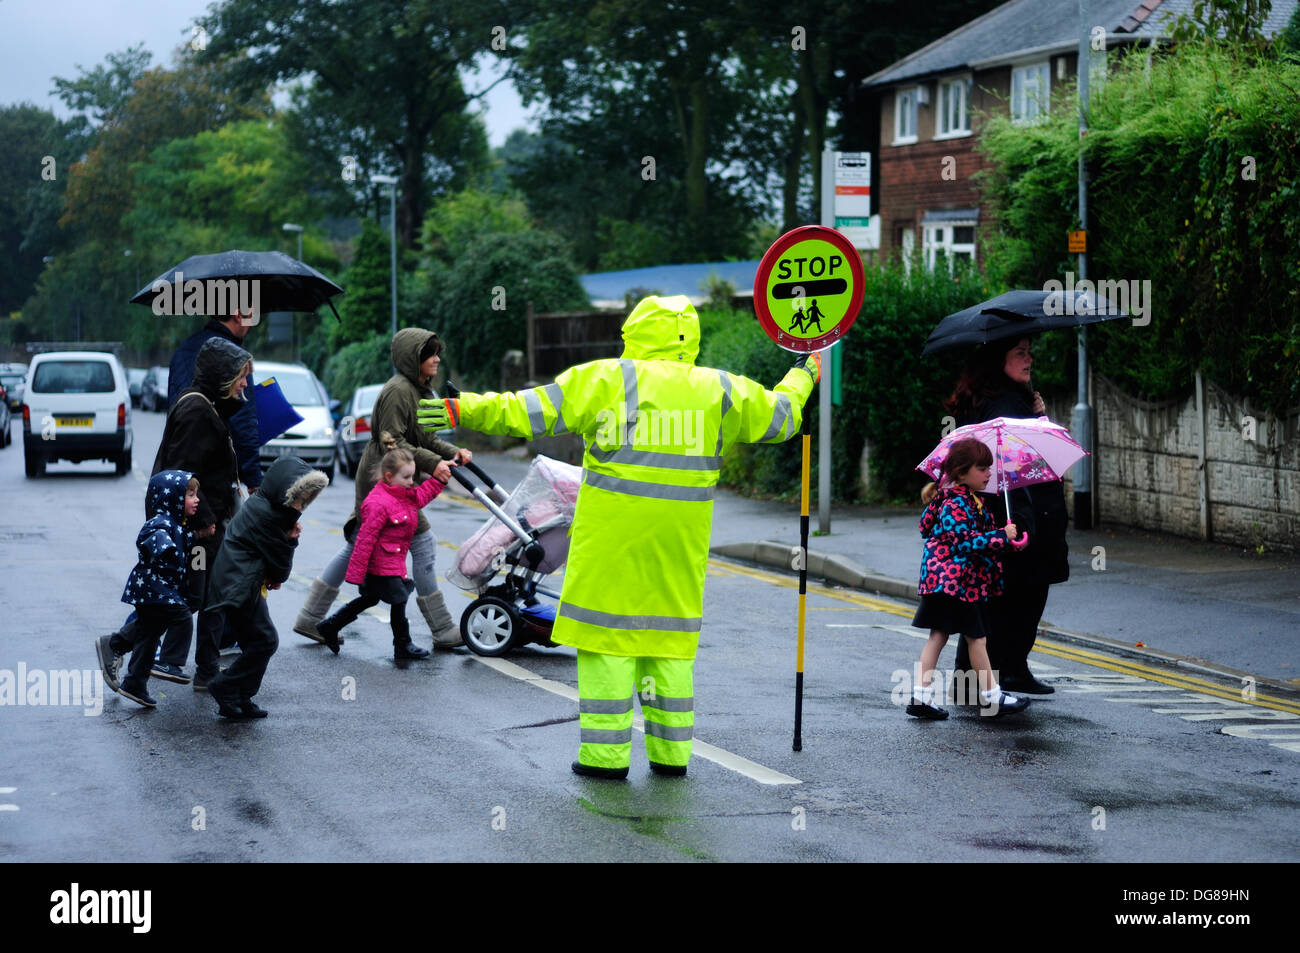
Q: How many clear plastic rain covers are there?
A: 1